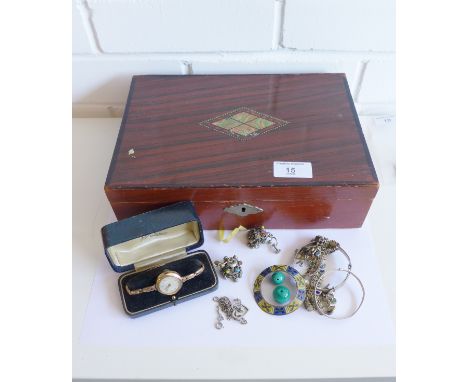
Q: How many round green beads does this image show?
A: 2